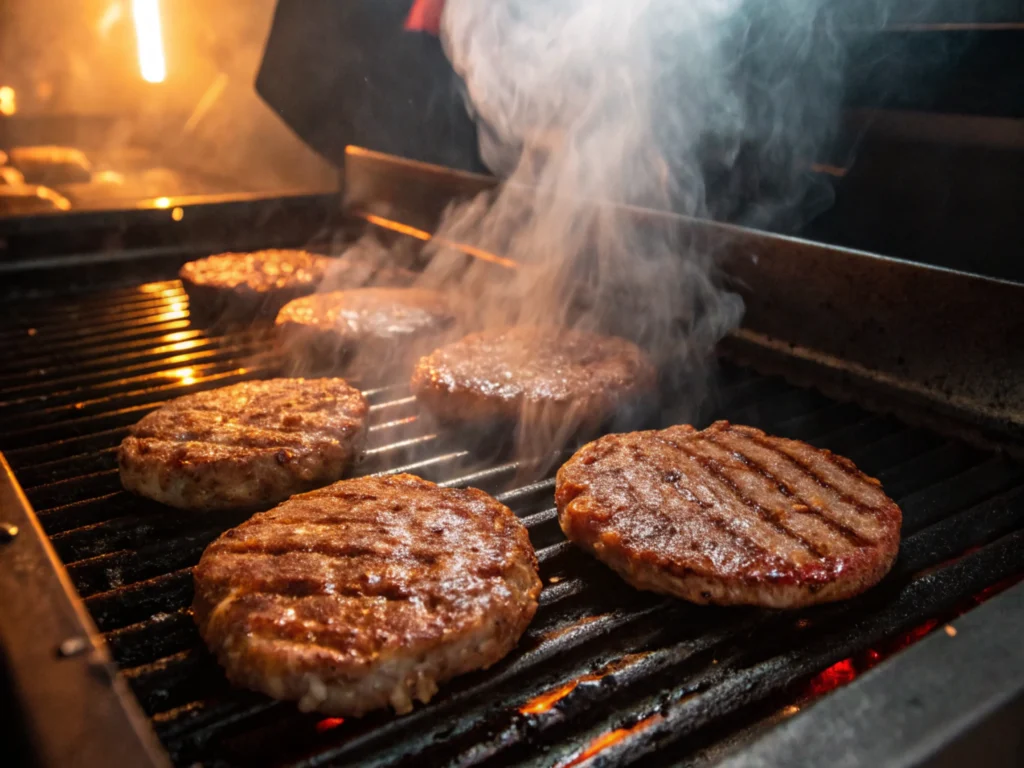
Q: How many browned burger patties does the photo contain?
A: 6